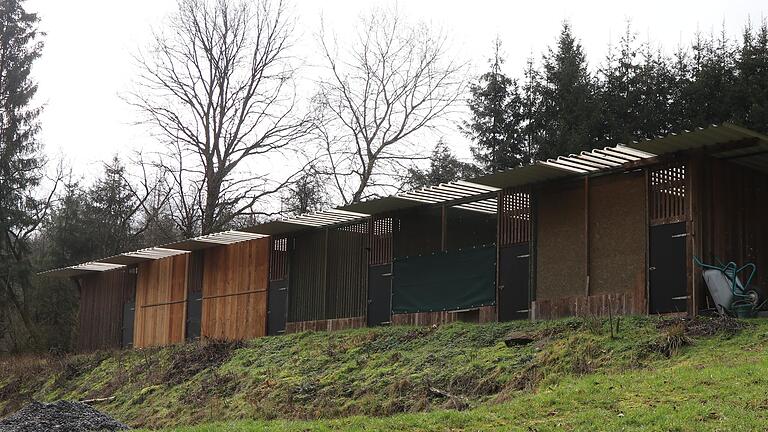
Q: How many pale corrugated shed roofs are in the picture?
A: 6